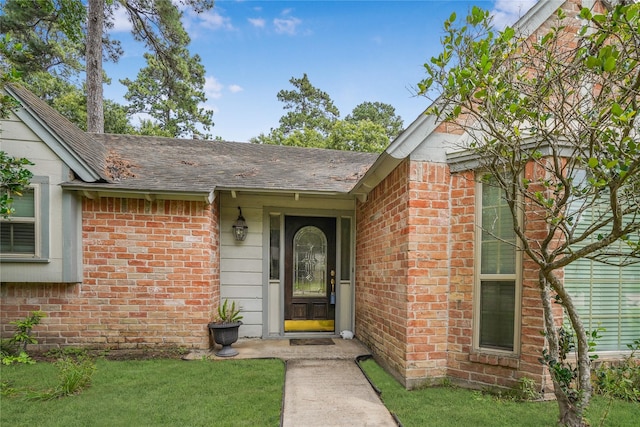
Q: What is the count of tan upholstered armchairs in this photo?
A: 0